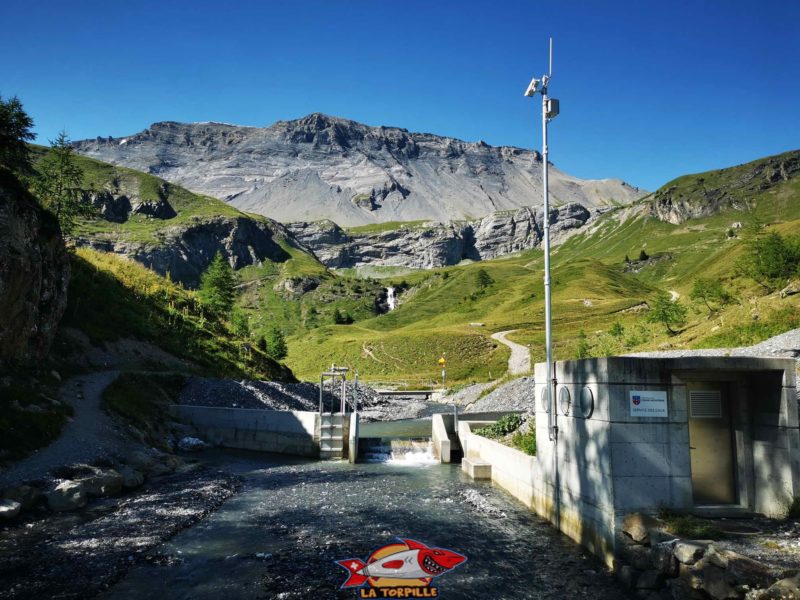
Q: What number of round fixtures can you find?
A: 3